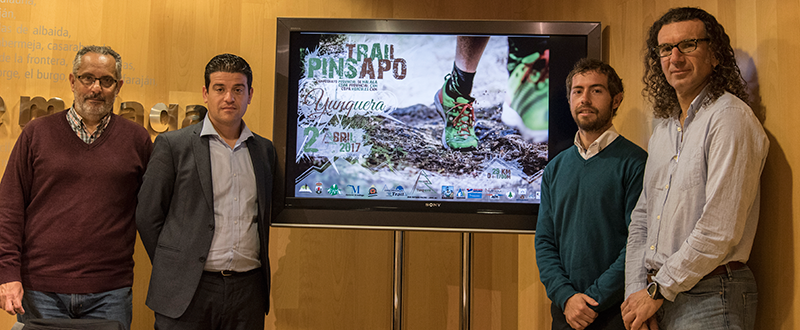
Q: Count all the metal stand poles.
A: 2